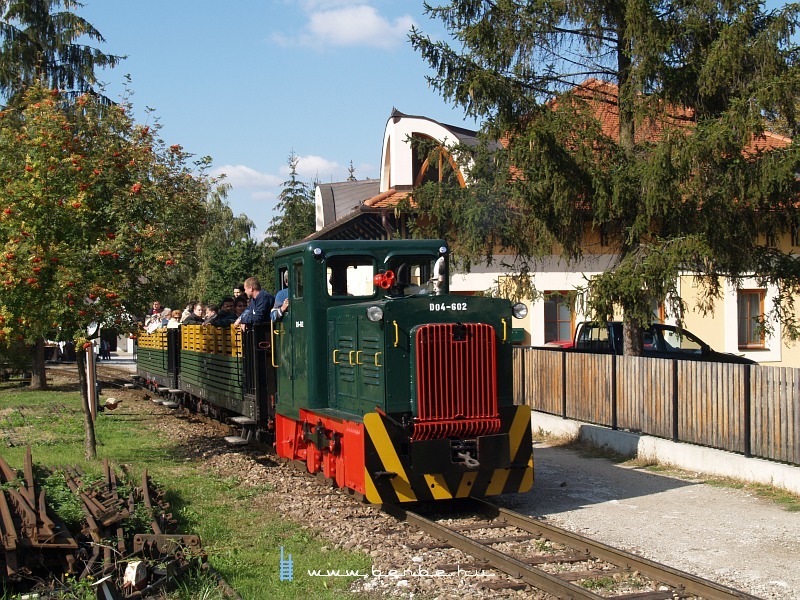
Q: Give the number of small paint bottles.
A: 0